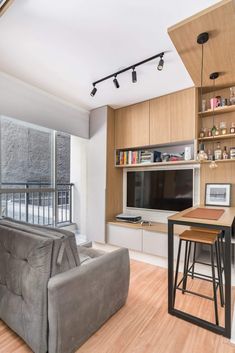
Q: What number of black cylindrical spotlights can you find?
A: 4